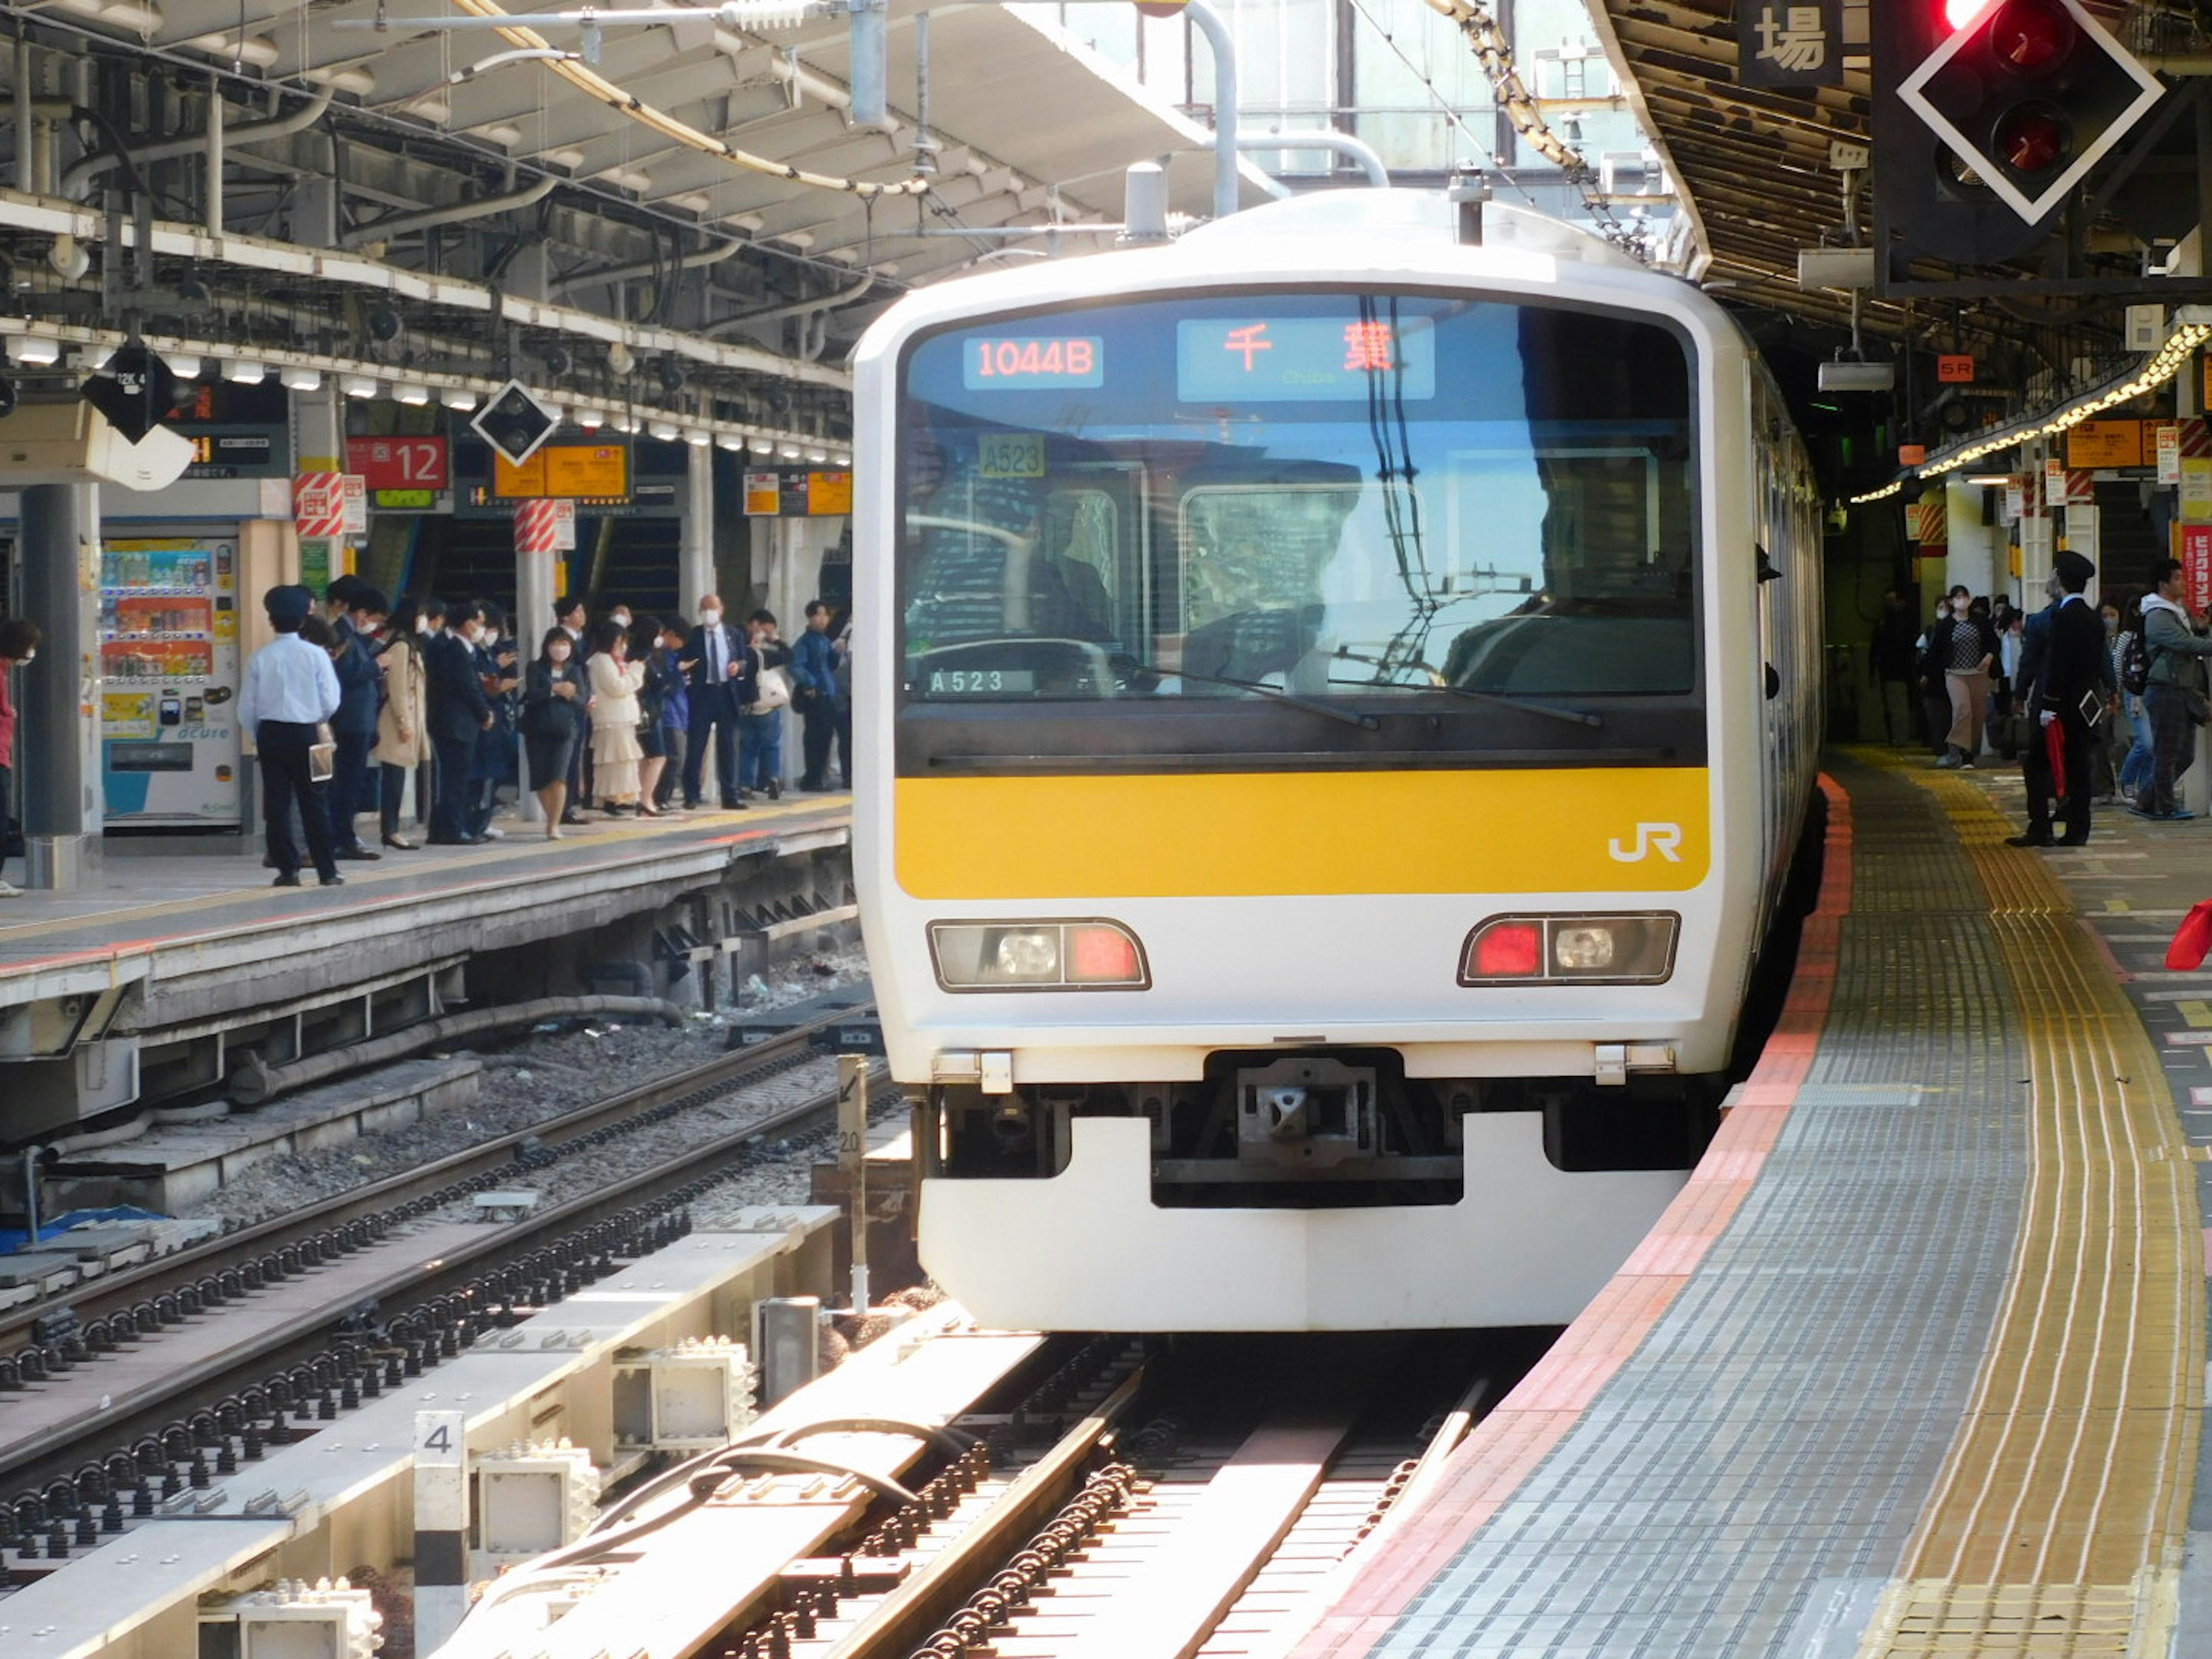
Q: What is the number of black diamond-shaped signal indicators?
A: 3